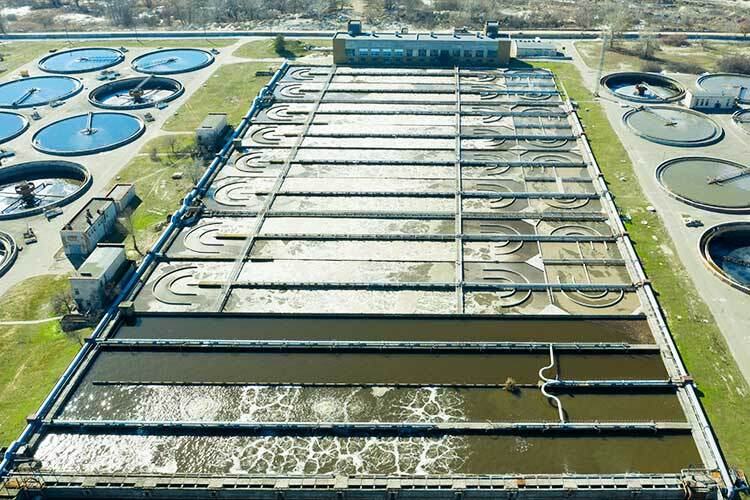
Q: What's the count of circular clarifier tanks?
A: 14